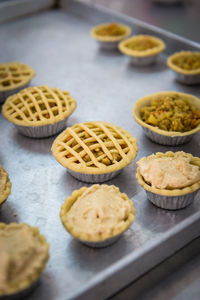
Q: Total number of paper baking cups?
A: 11